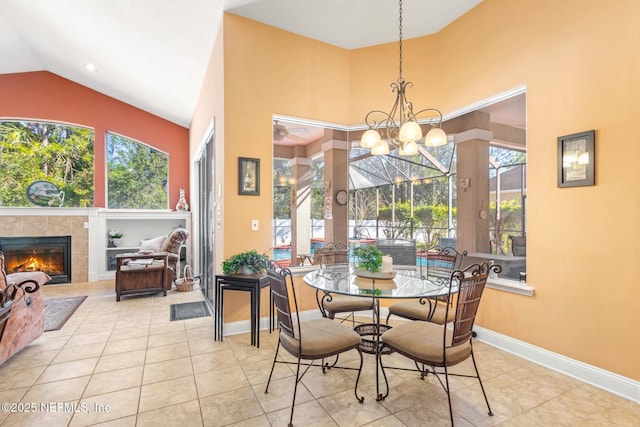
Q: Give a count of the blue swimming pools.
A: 1